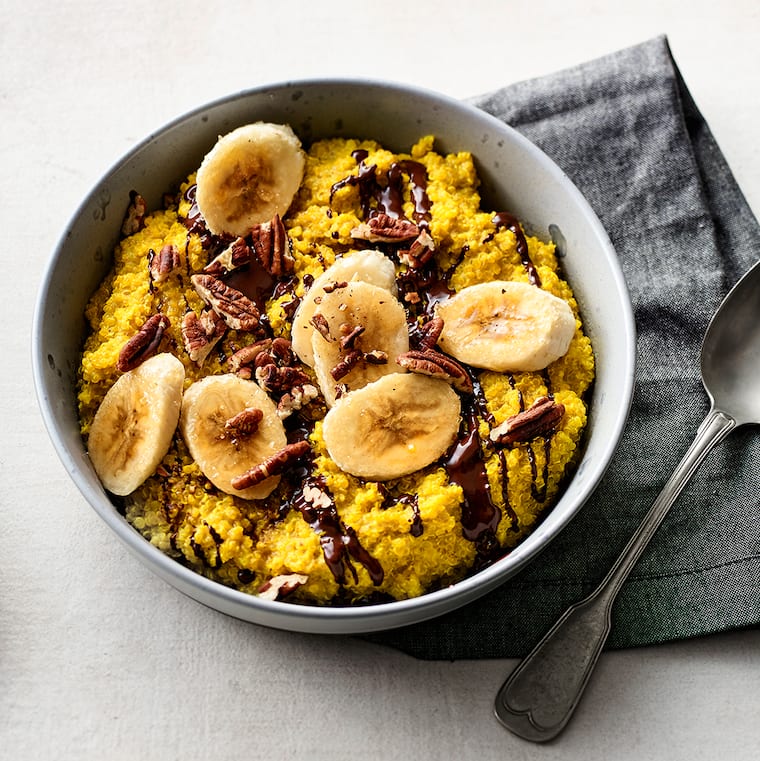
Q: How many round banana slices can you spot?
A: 7